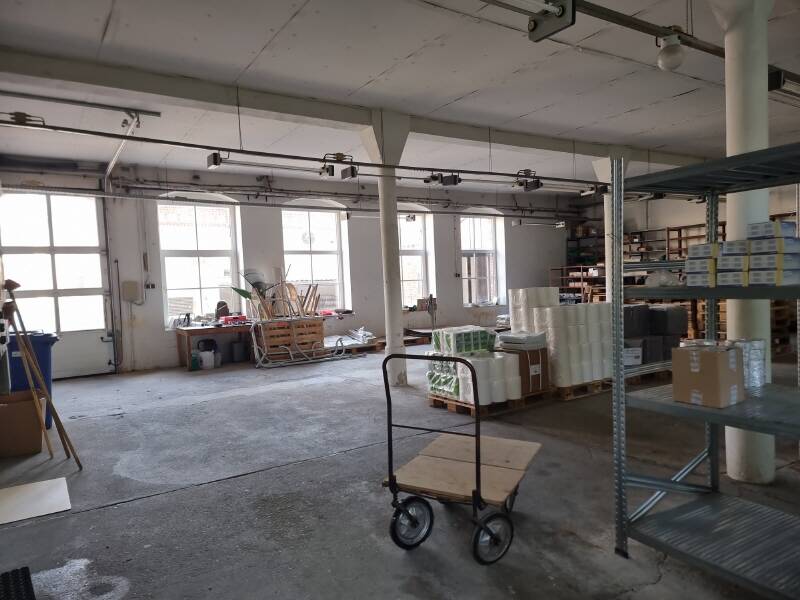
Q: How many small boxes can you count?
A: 10